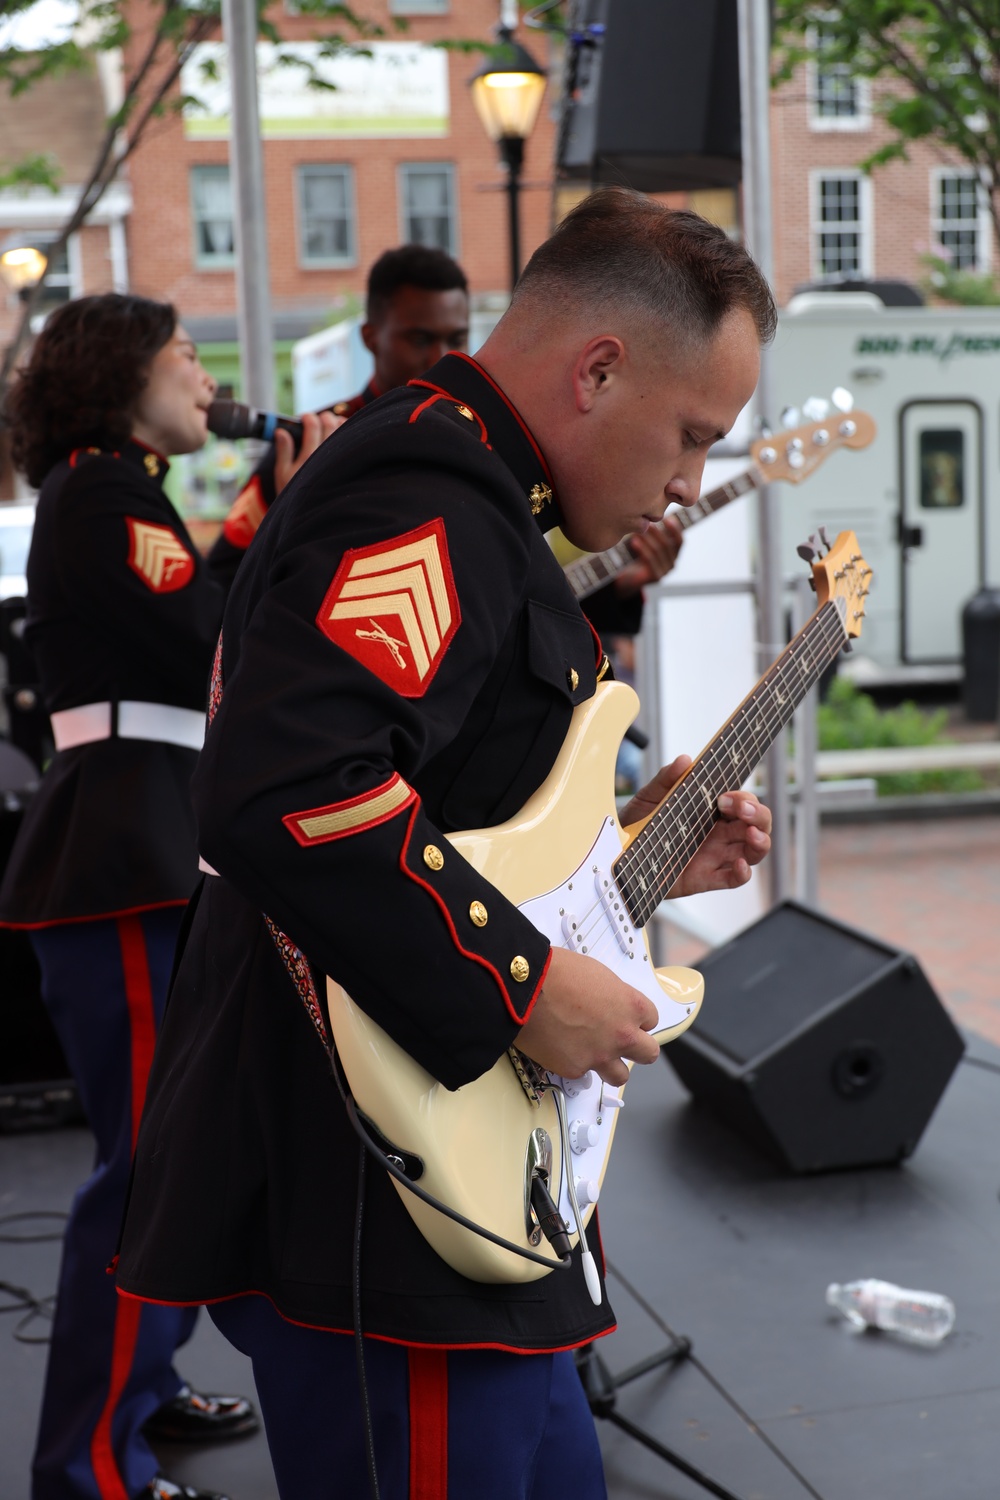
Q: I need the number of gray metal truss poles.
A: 2